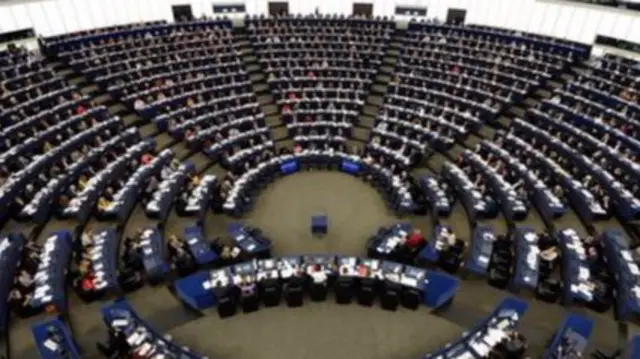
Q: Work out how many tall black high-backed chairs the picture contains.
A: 9